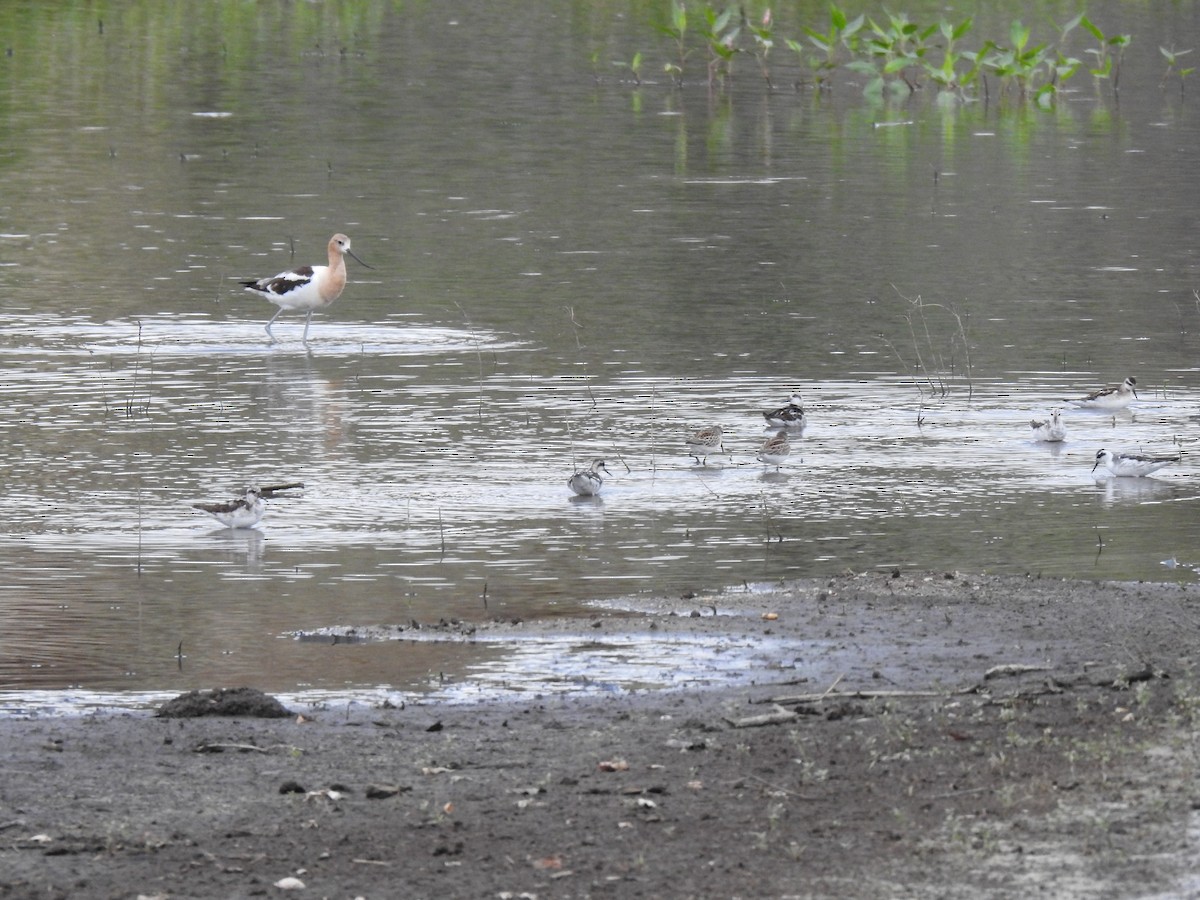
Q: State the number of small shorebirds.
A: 8